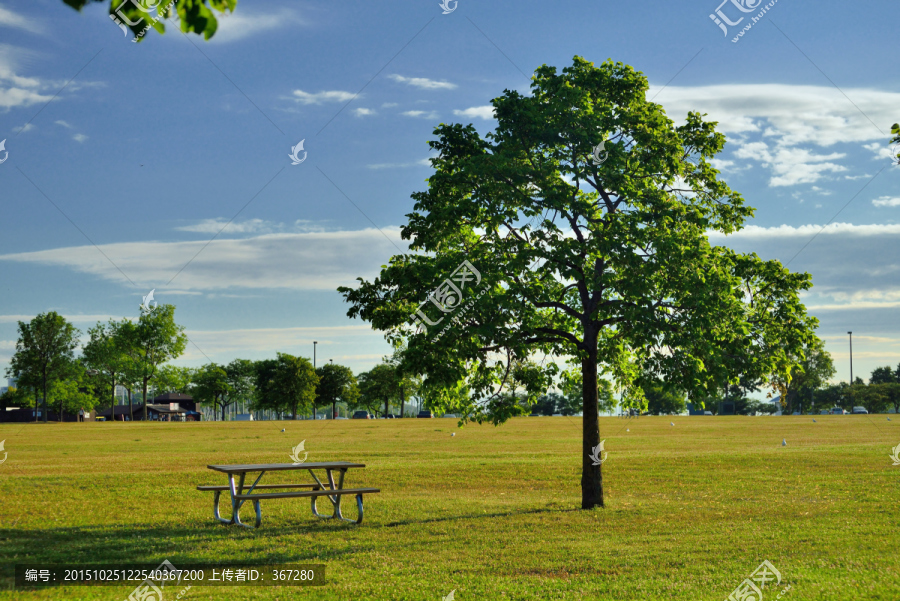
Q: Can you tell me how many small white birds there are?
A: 7